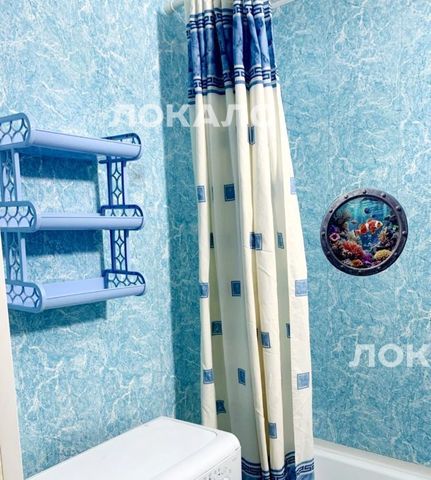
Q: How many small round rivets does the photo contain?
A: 12